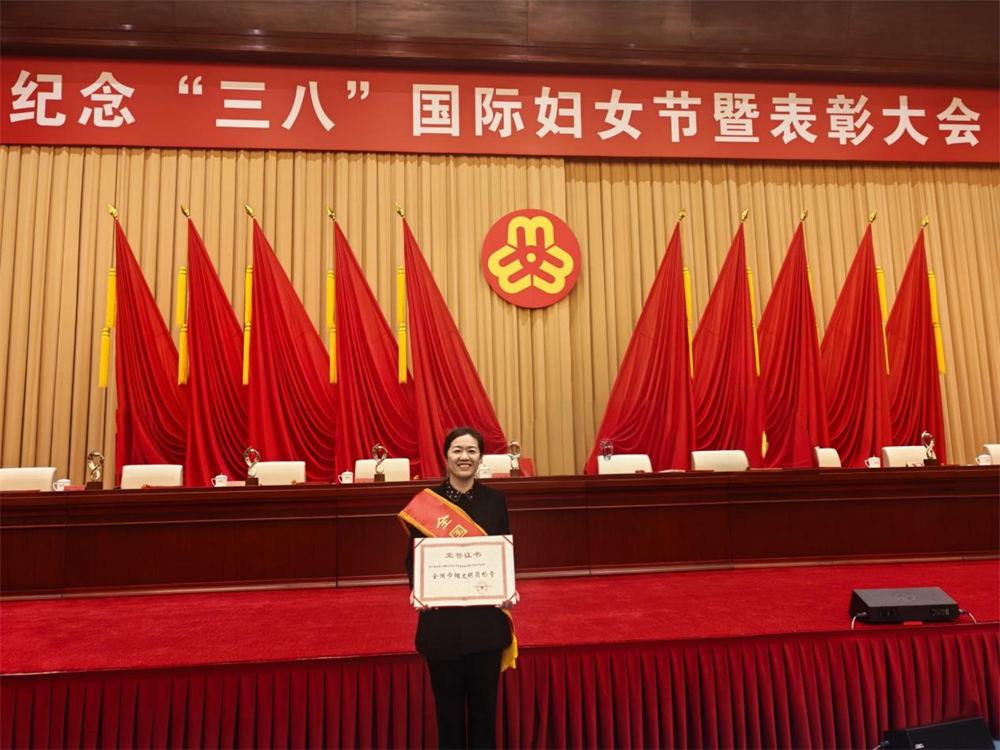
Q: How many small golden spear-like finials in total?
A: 10